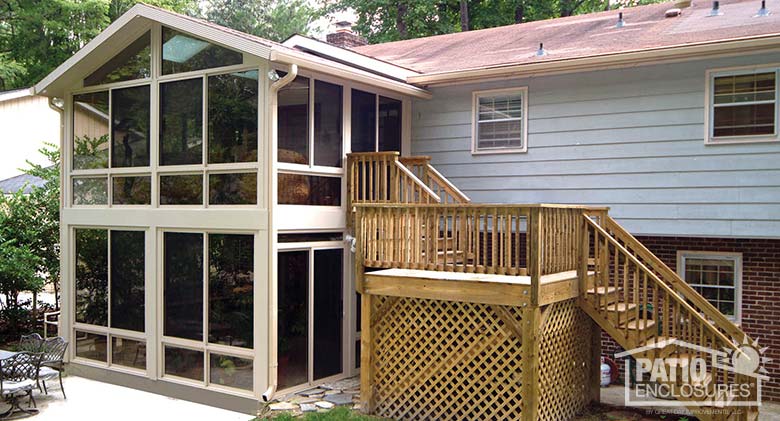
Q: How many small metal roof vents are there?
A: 4